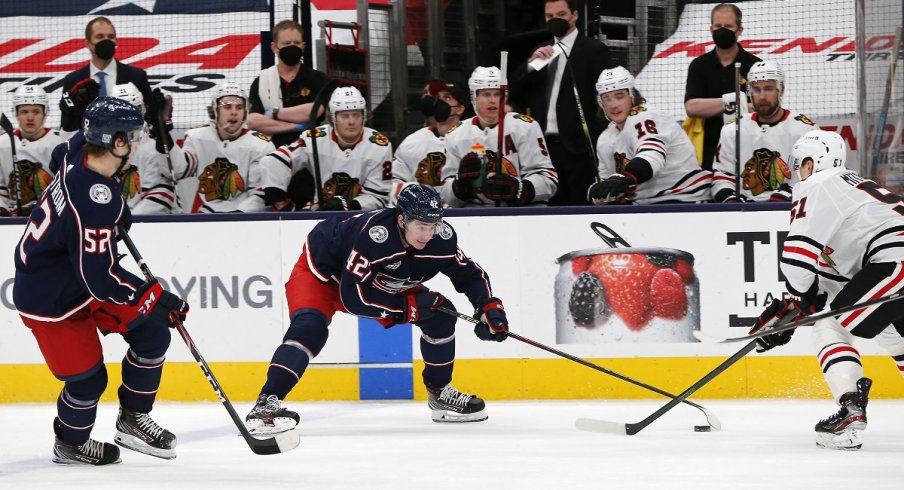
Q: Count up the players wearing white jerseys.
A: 9